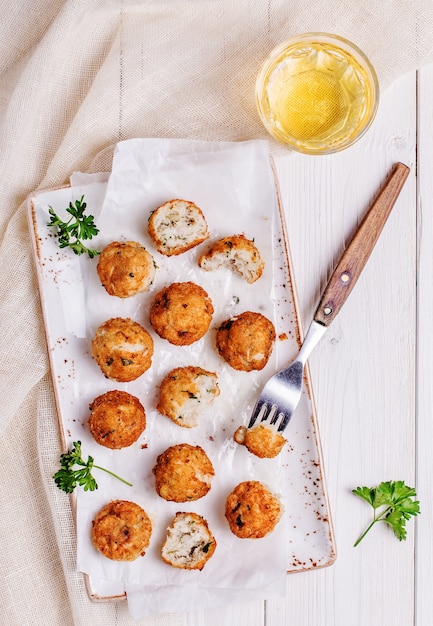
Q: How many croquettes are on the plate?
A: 13